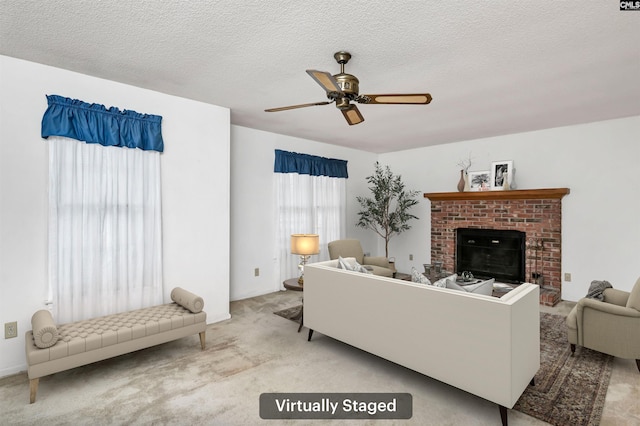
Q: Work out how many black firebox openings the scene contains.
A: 1